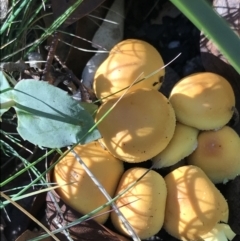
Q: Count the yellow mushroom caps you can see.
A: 8